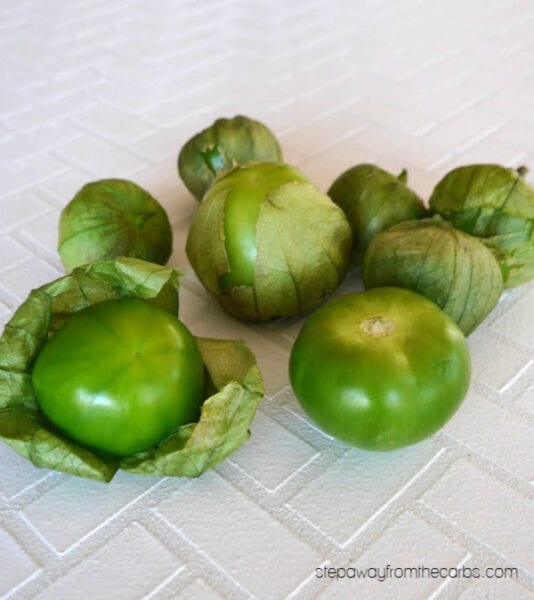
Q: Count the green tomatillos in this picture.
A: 8